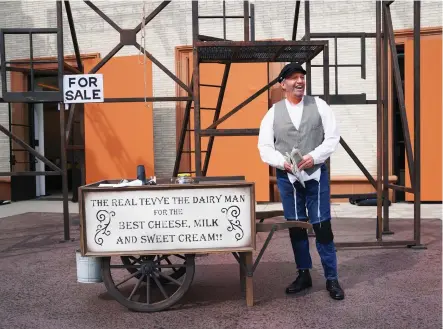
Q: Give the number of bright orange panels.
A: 3